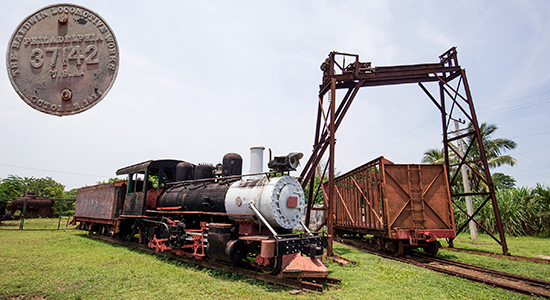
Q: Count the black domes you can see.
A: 3